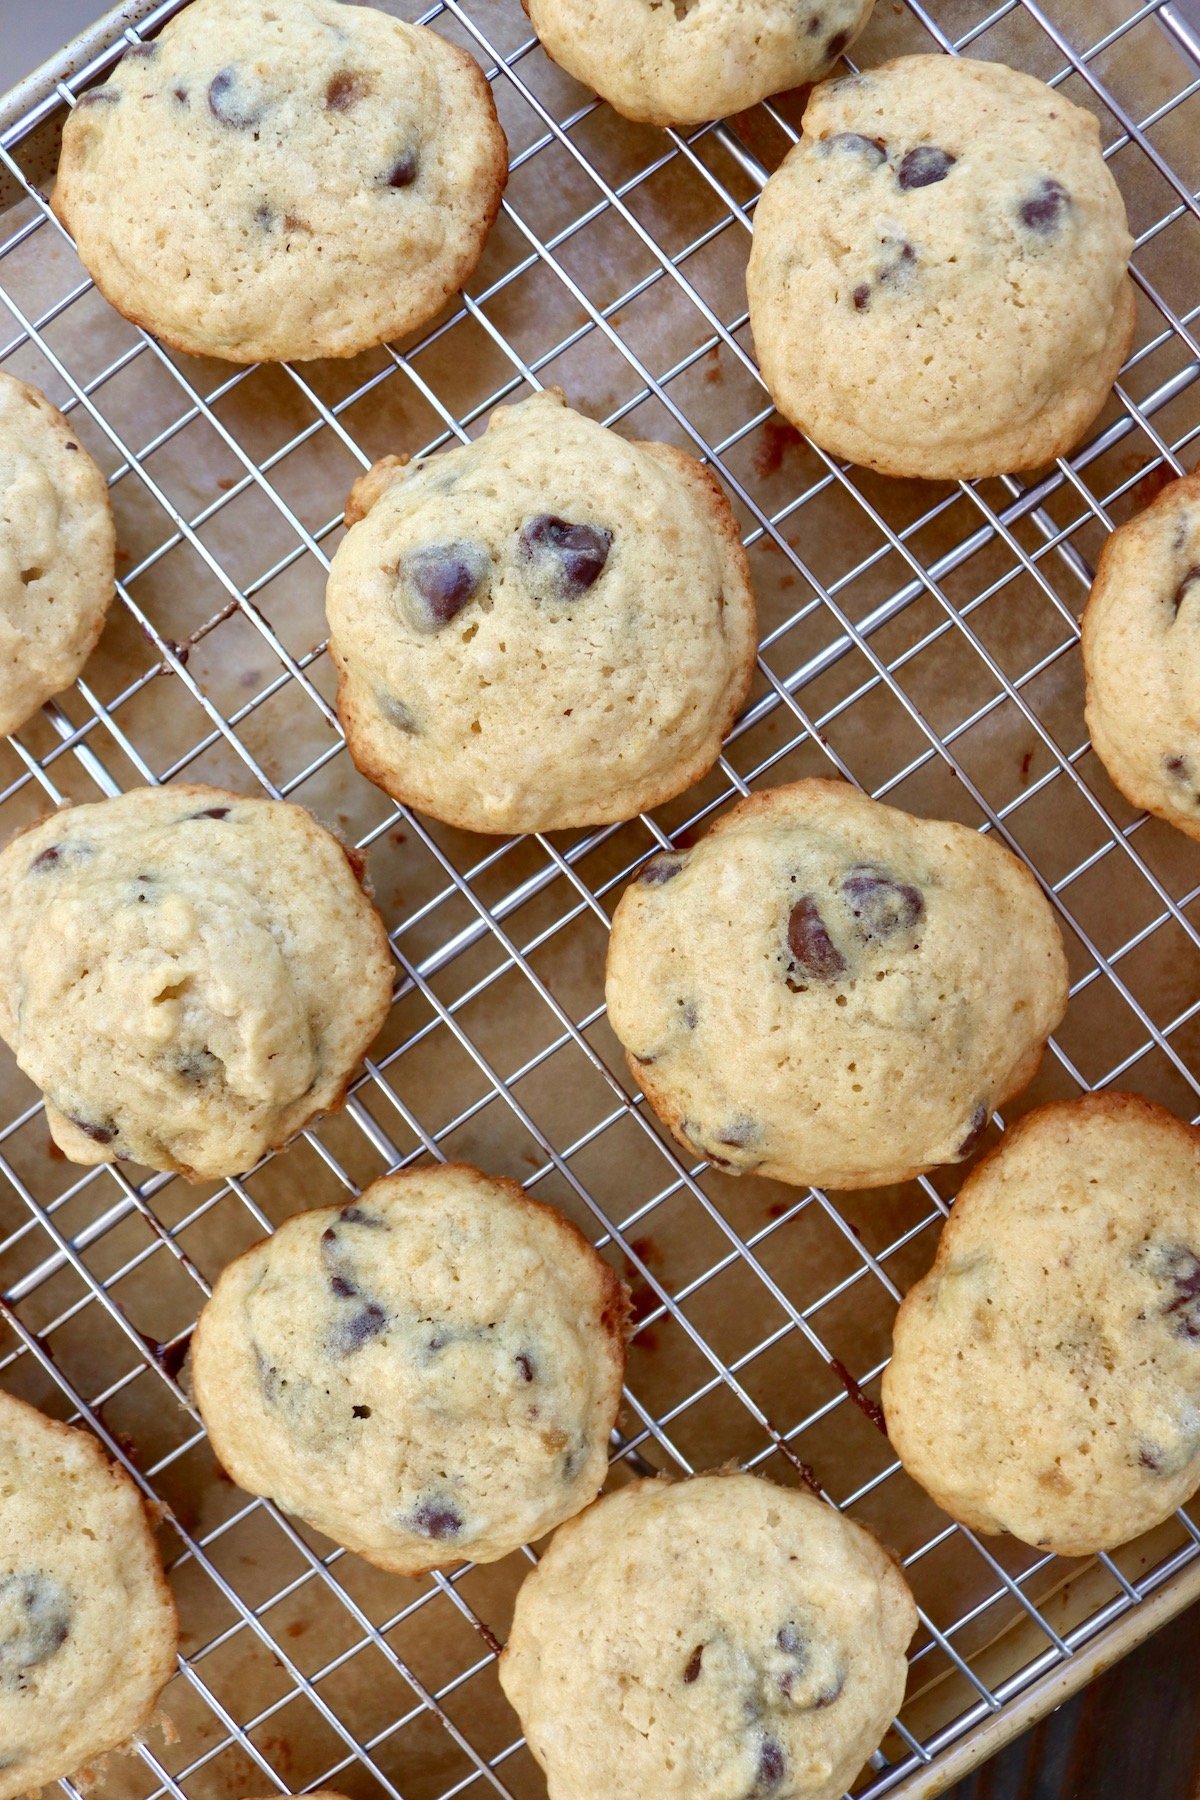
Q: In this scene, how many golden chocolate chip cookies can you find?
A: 12